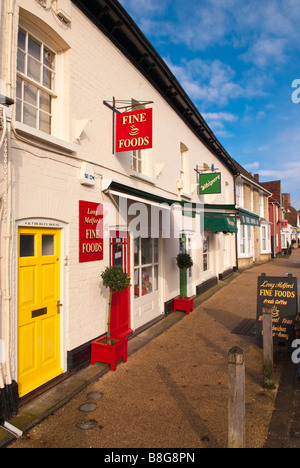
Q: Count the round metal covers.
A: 3